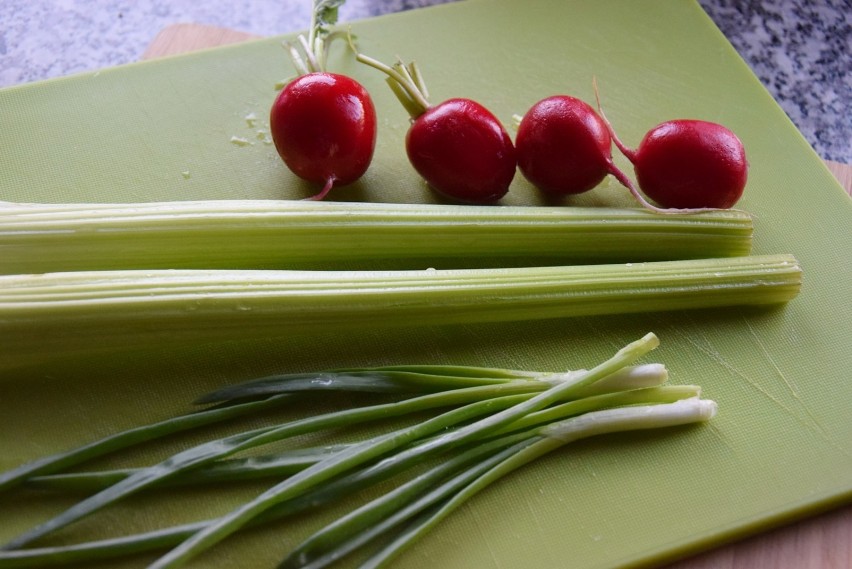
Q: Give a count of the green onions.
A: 4